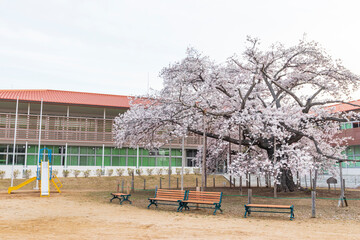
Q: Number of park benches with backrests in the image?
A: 2